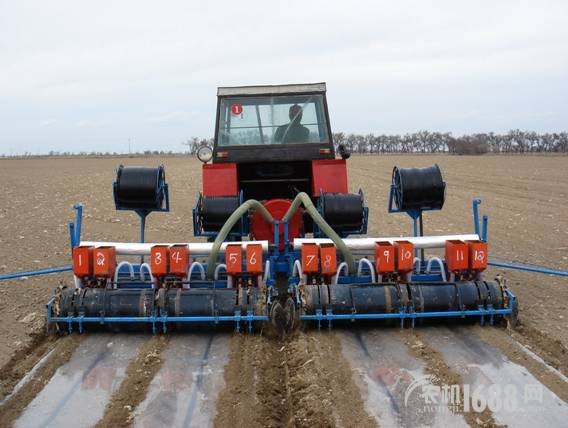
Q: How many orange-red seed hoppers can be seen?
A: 12